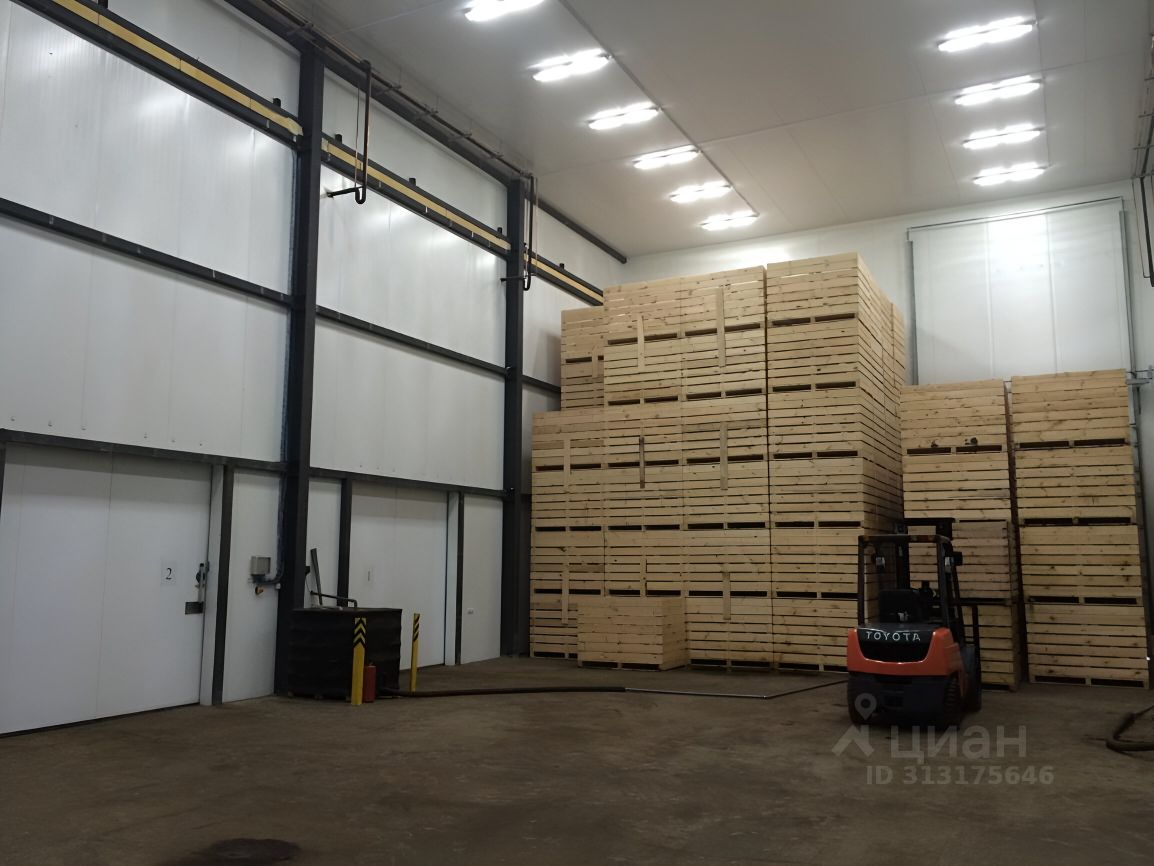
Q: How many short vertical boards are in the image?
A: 9